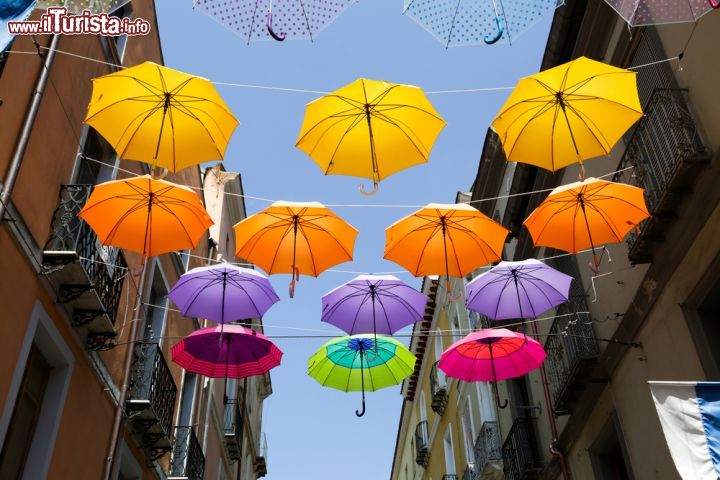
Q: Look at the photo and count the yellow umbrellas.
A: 3